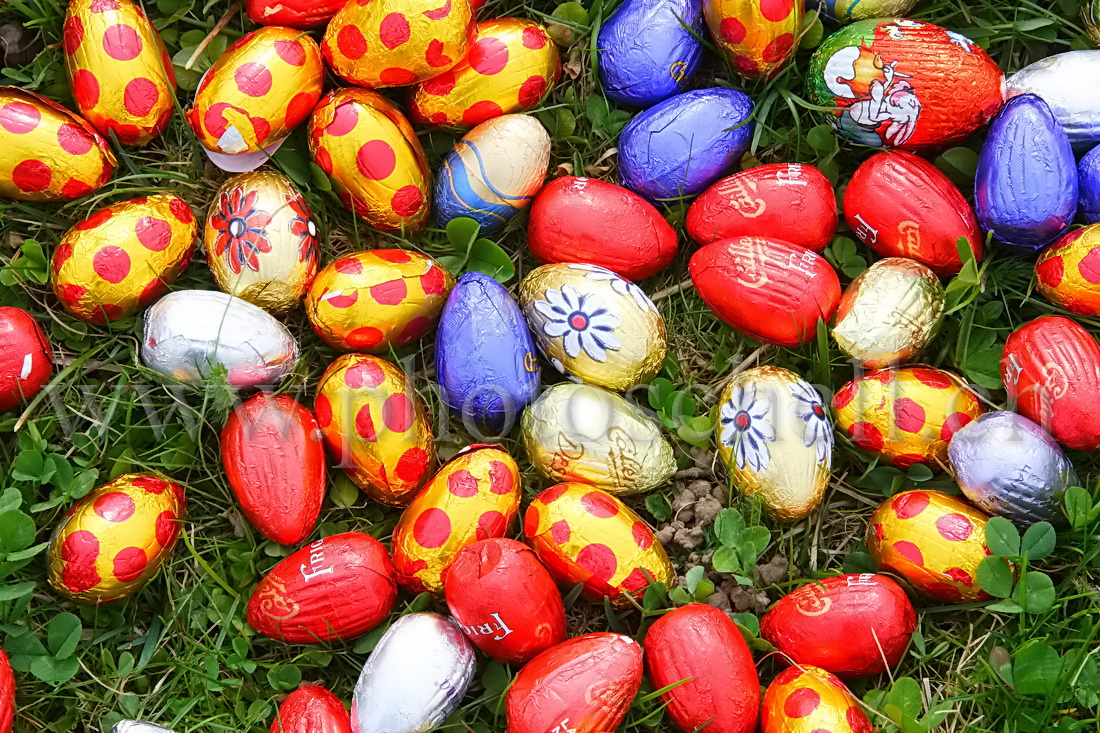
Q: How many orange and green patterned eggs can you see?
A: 1